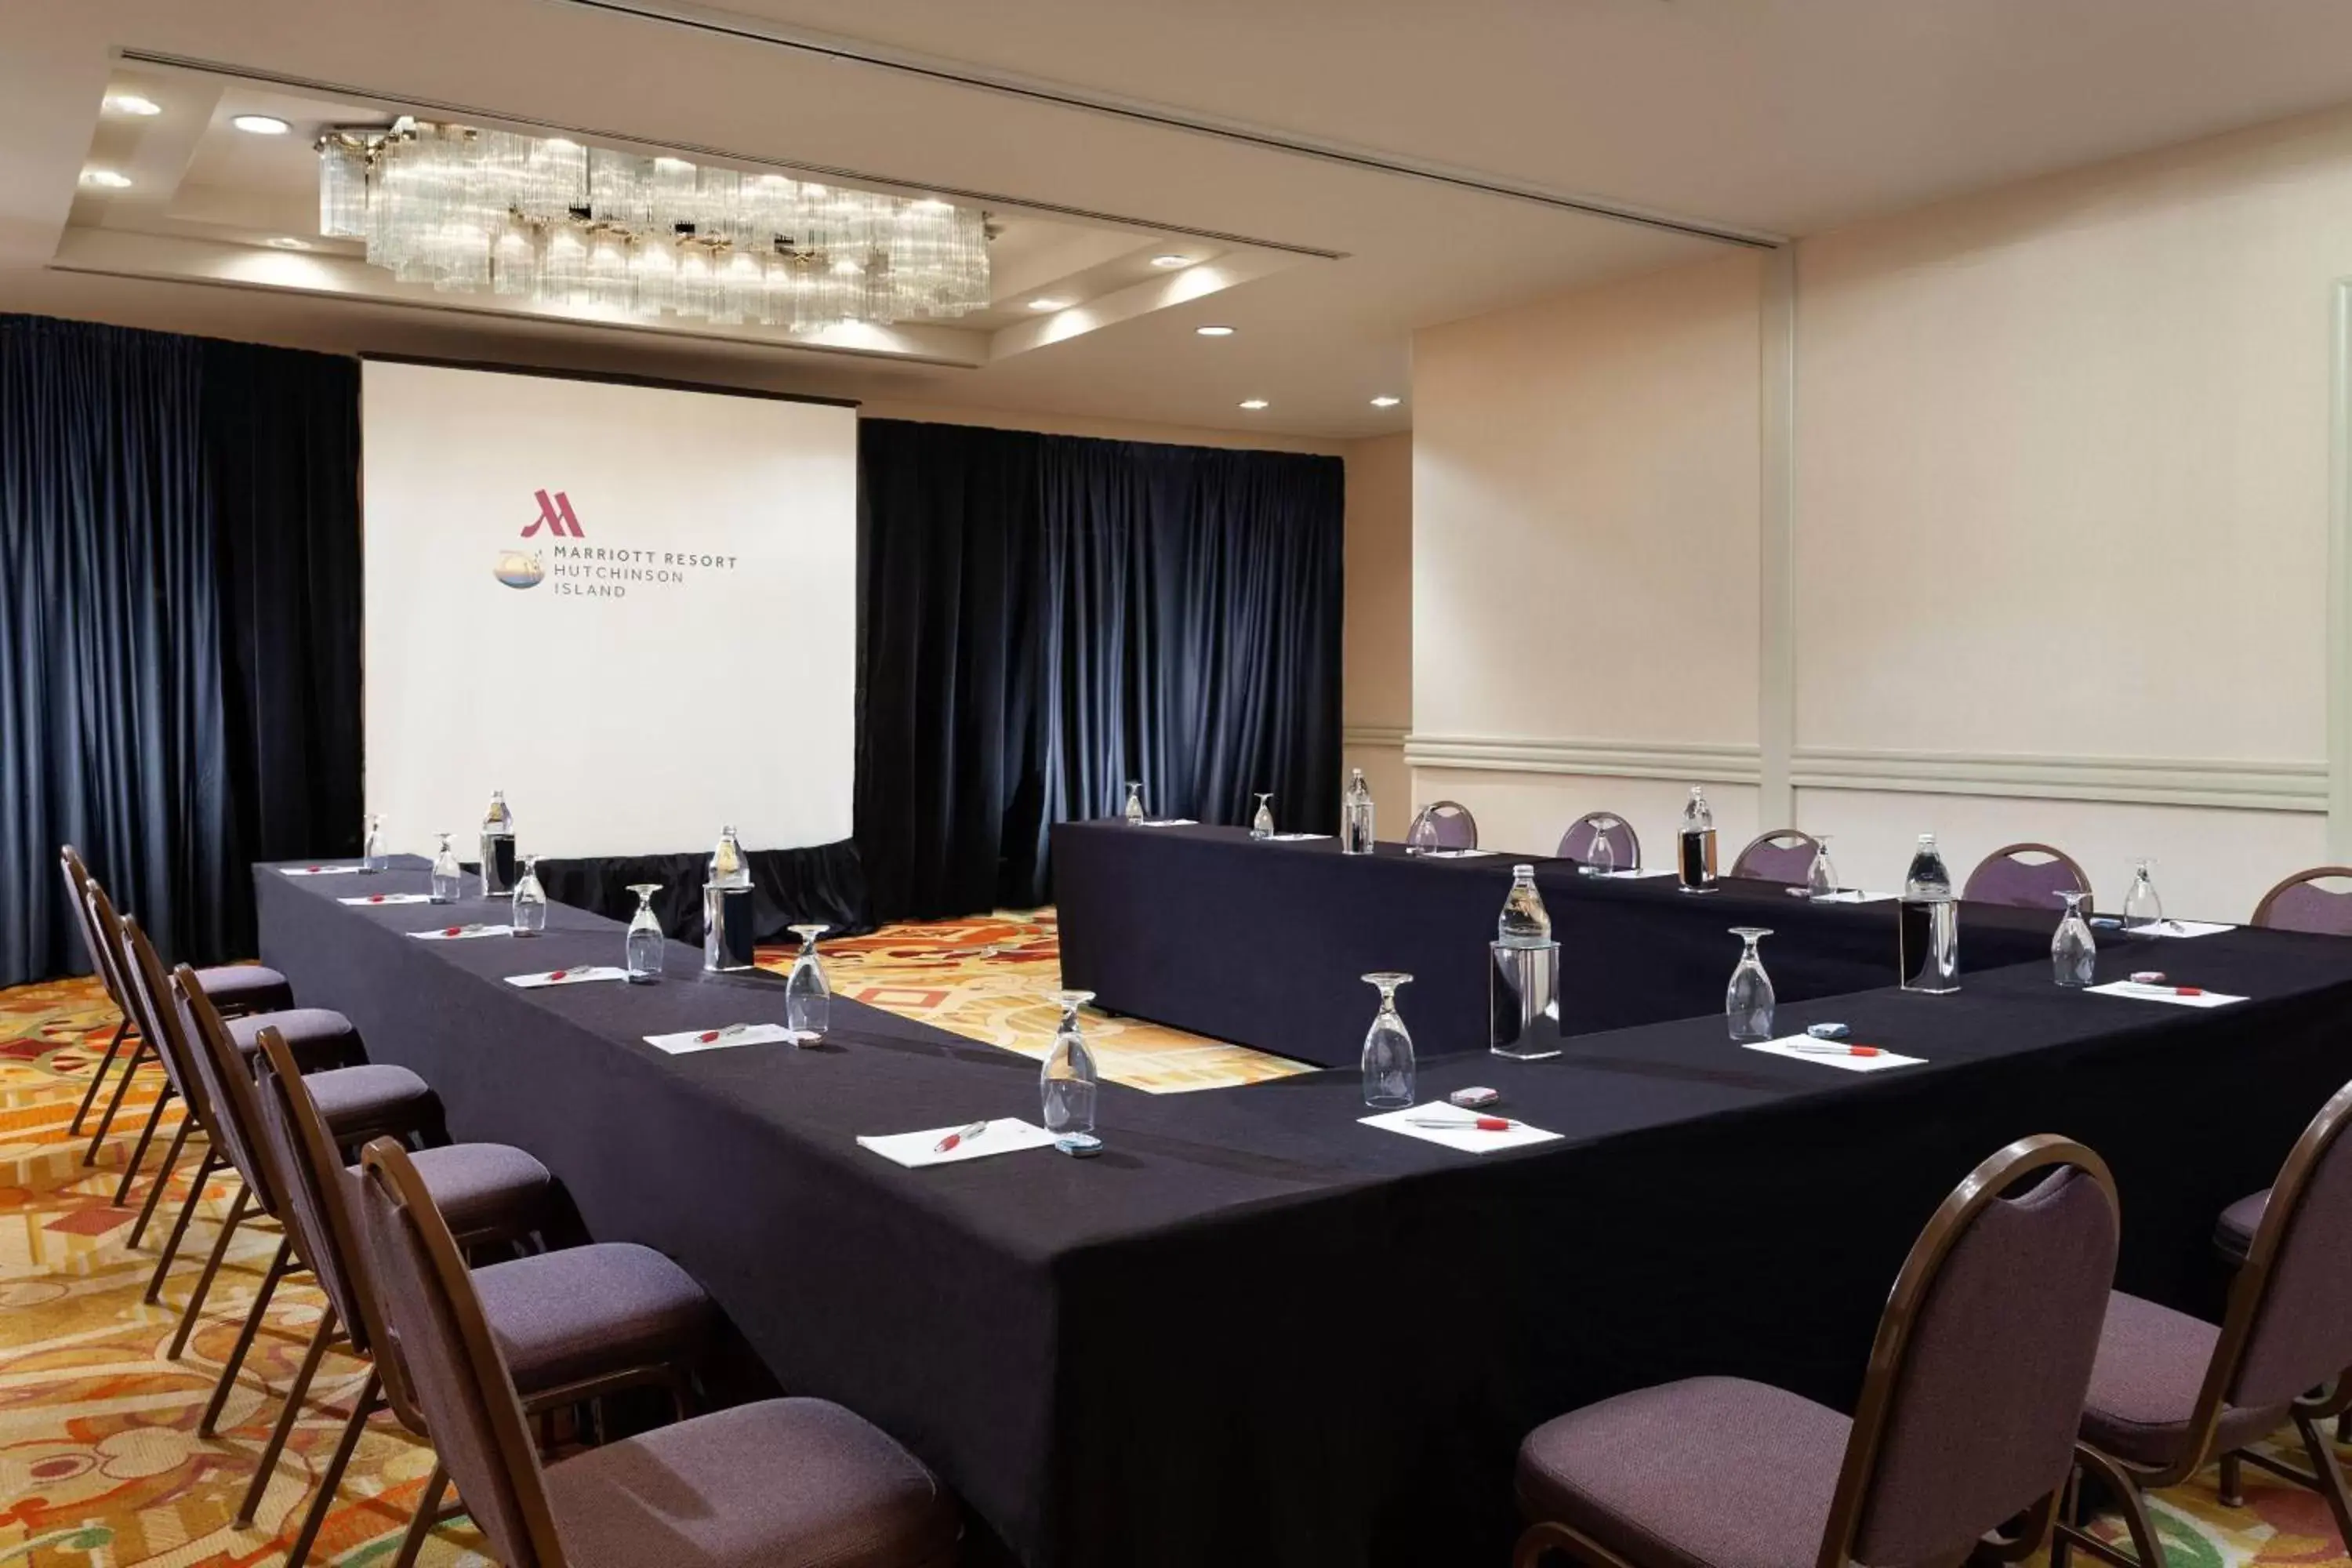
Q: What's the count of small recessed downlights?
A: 9